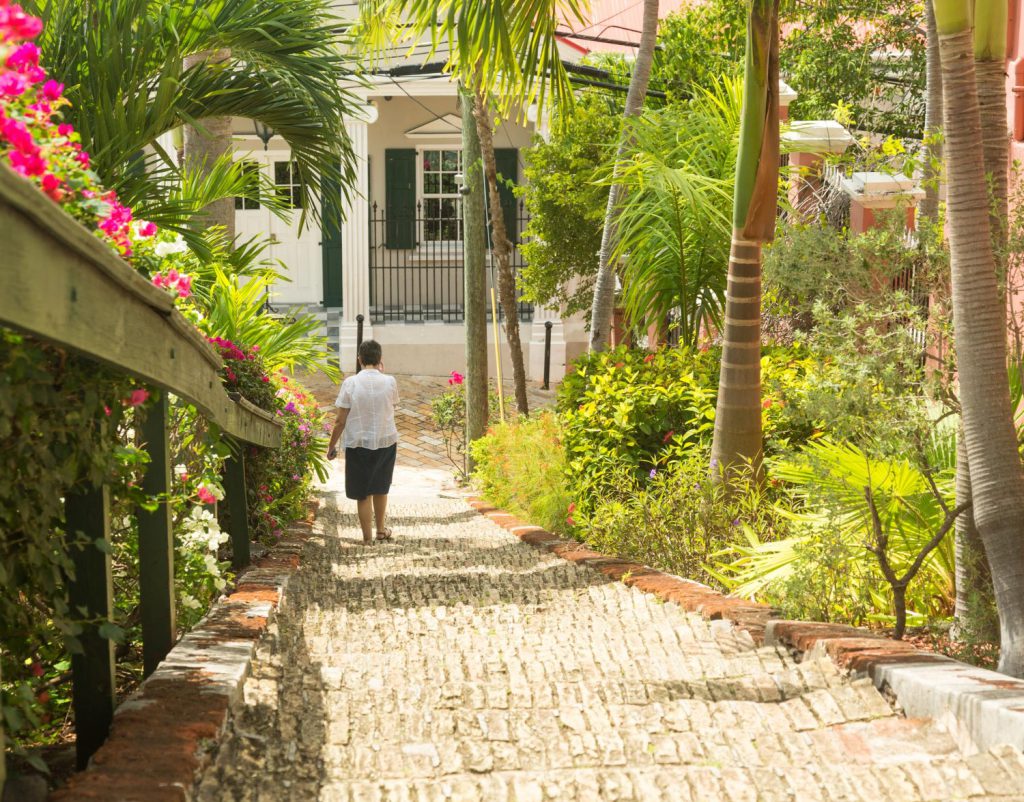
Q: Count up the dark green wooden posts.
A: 3